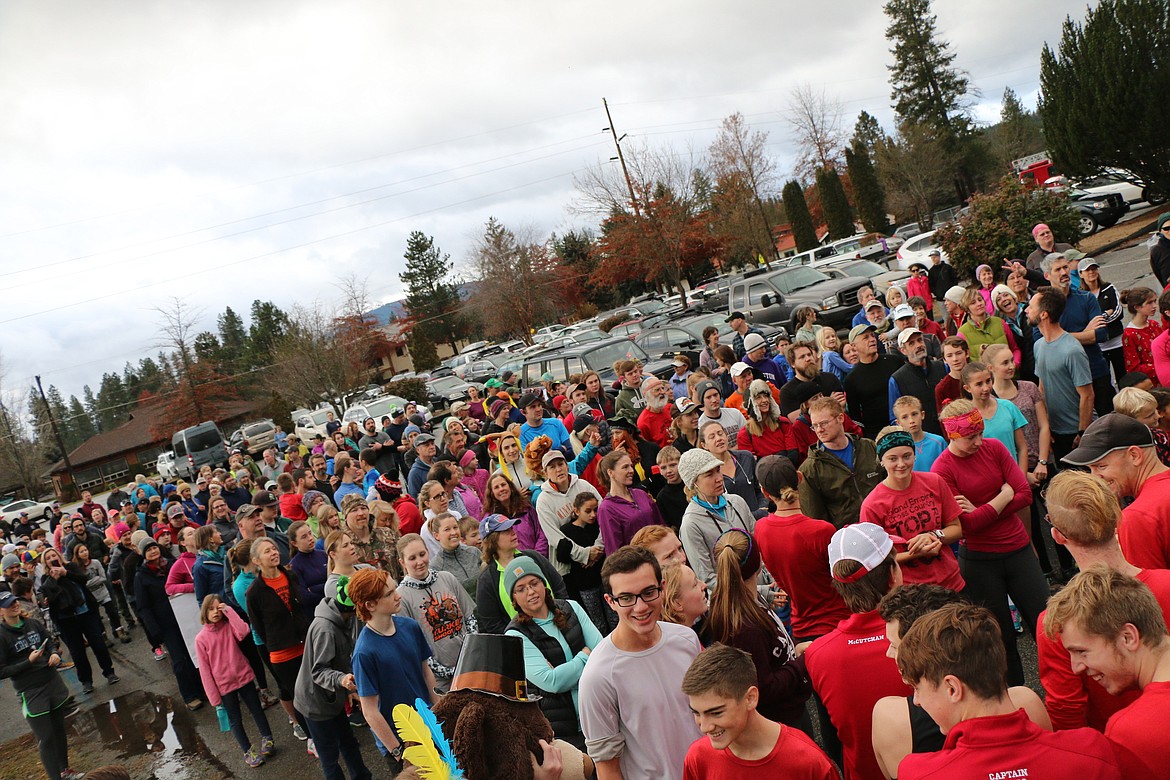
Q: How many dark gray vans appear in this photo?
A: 1